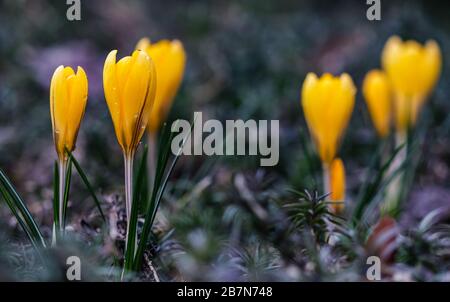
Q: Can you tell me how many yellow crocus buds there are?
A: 7